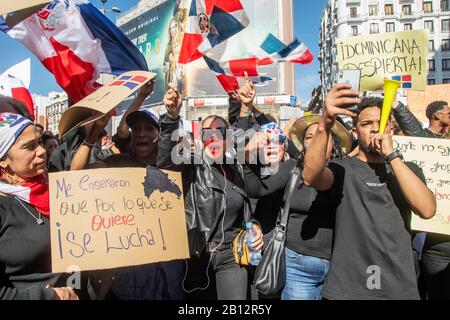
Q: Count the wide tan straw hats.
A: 1